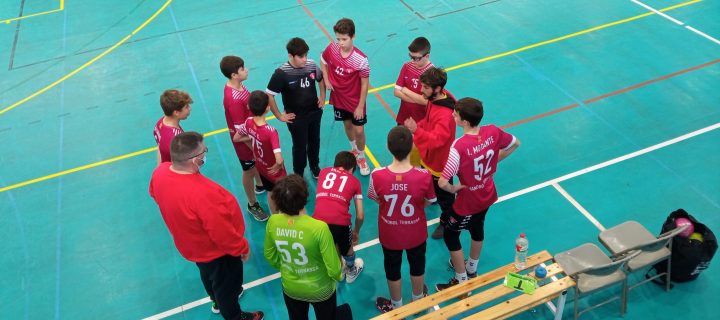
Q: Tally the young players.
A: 10